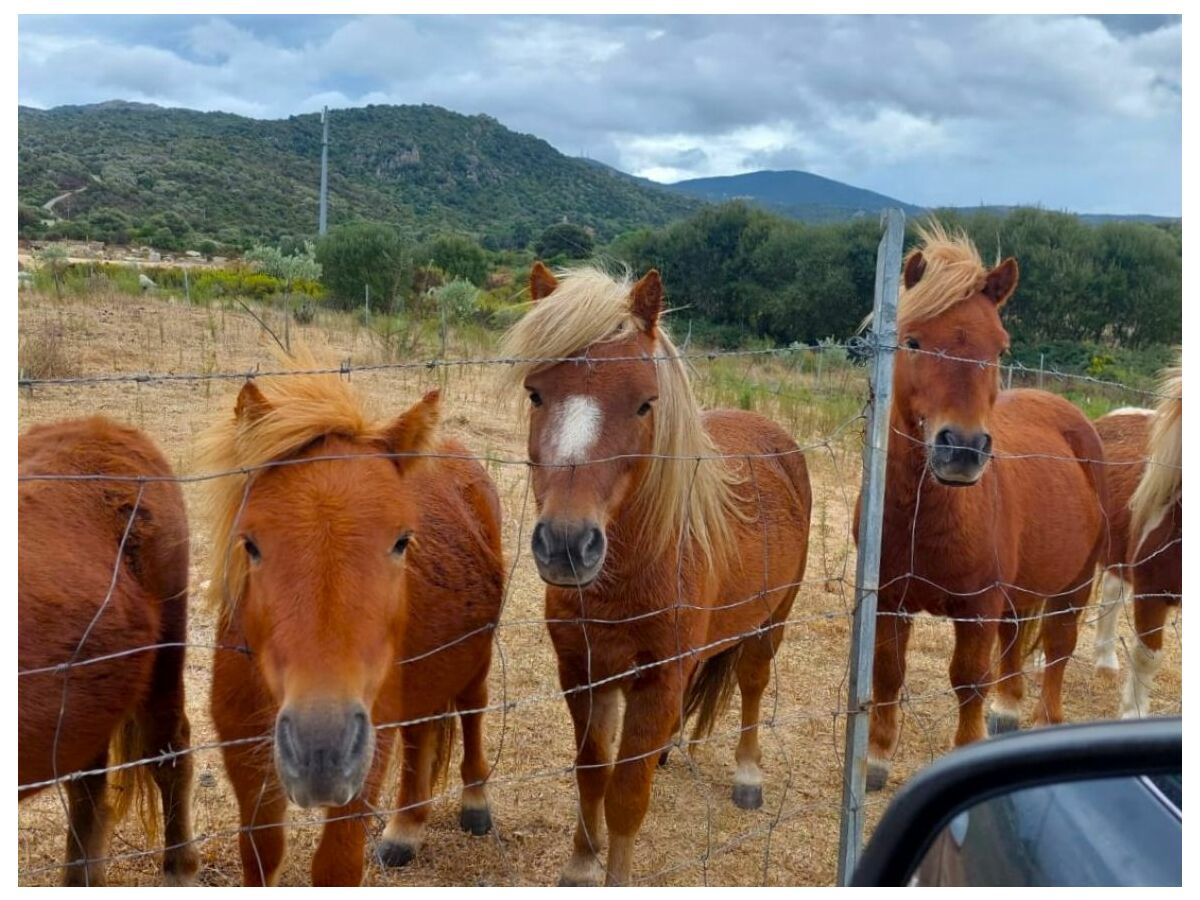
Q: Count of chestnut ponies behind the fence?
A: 5